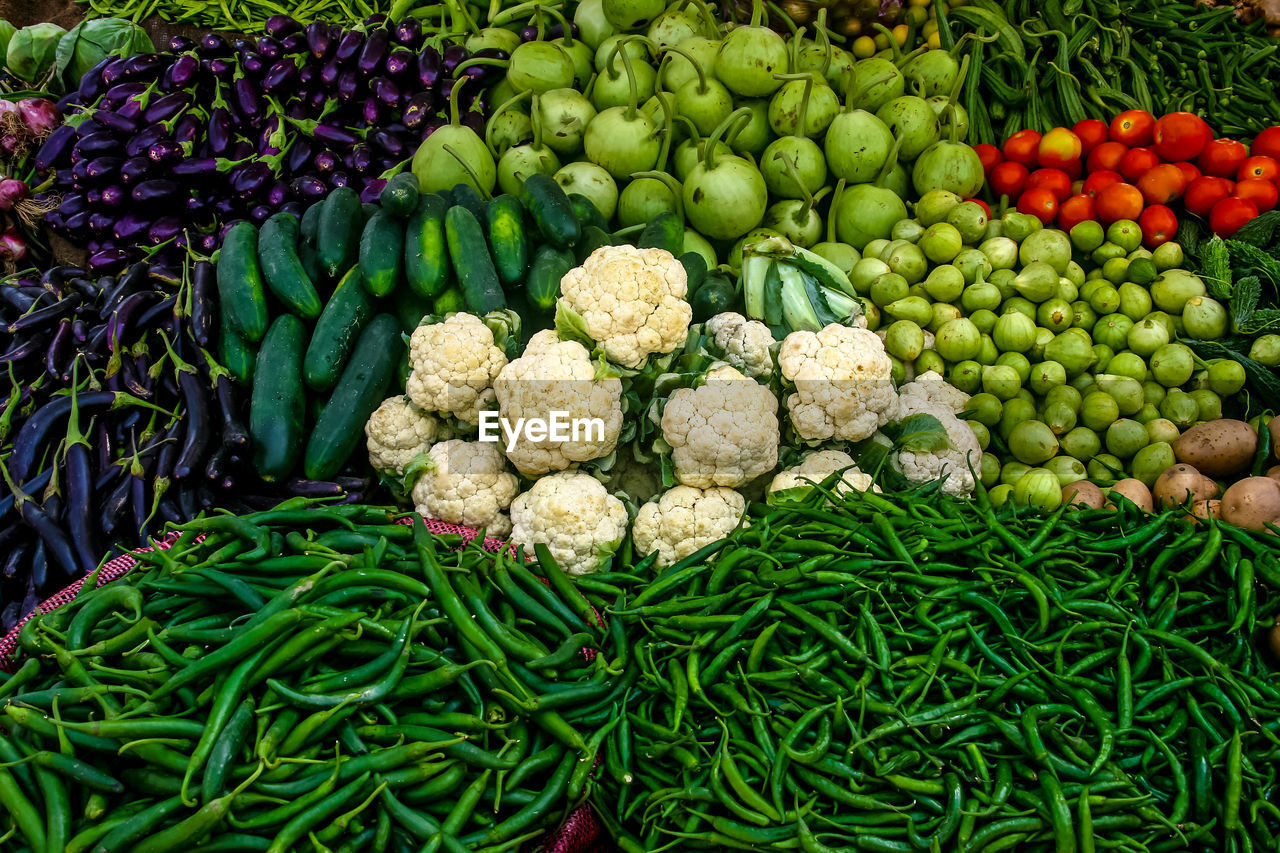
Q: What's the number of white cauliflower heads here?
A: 12